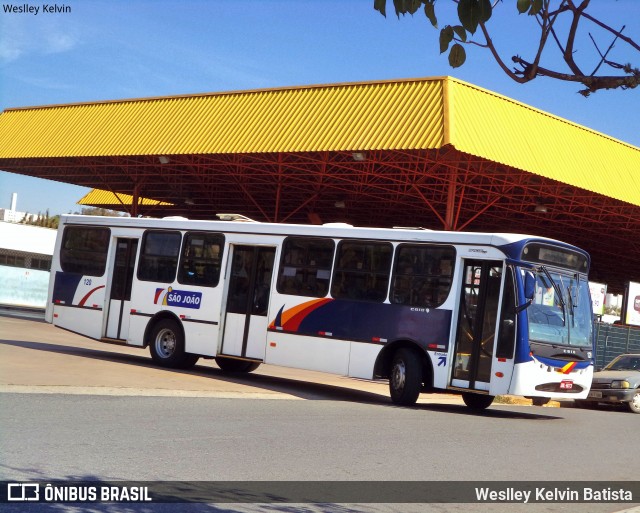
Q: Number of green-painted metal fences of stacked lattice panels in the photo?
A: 1